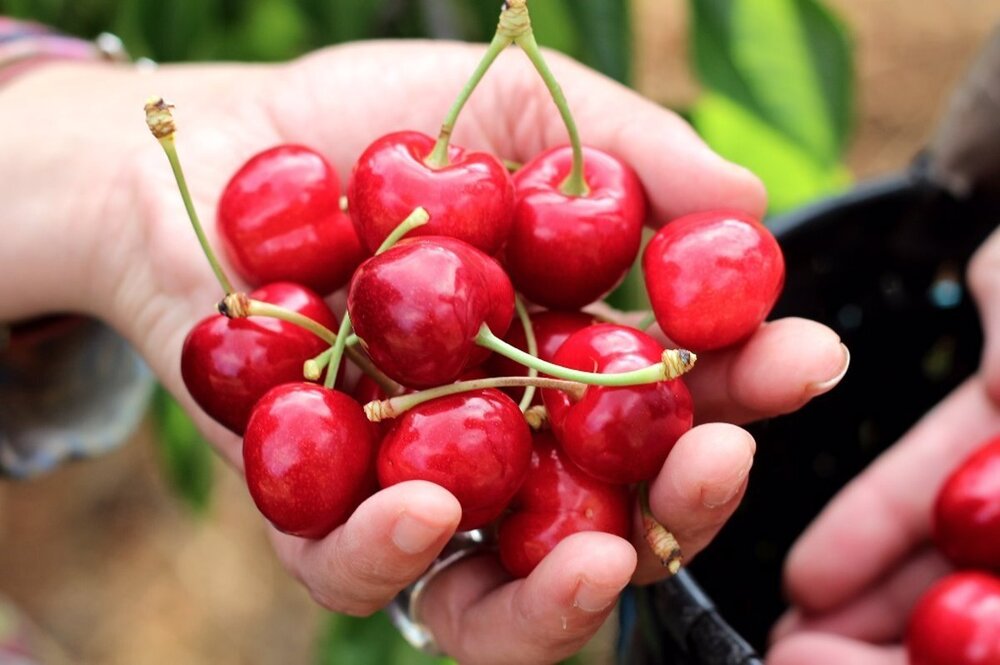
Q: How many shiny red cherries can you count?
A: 14